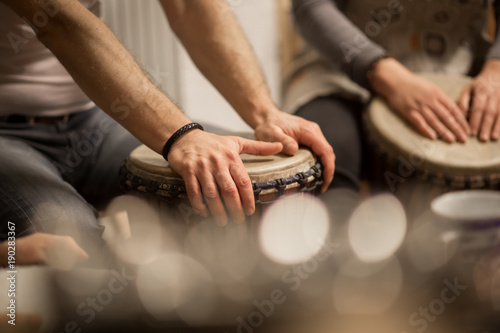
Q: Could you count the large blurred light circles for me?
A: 2